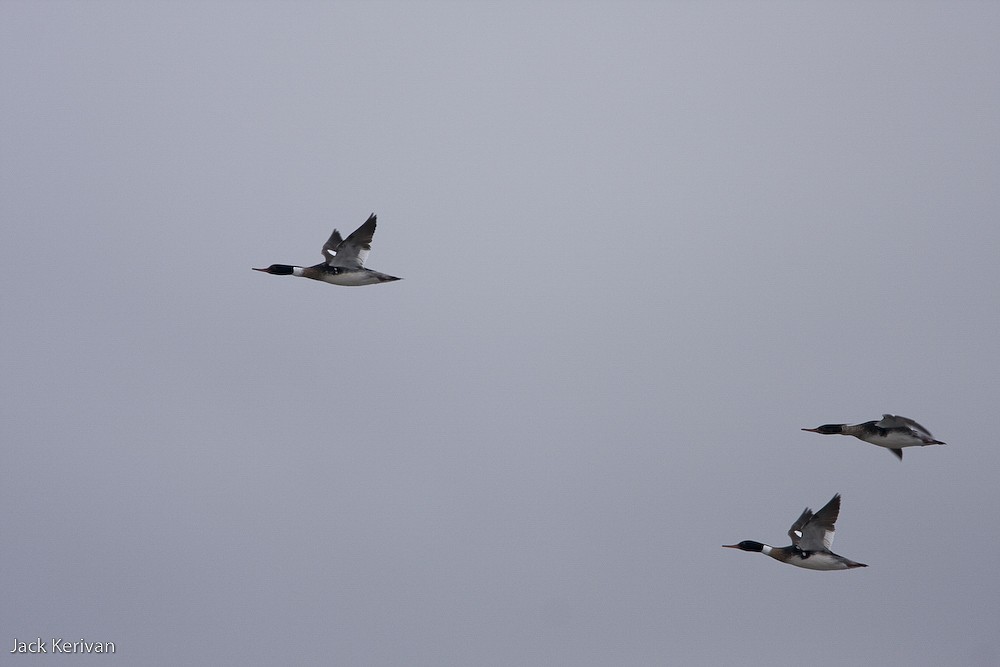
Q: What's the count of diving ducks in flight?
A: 3